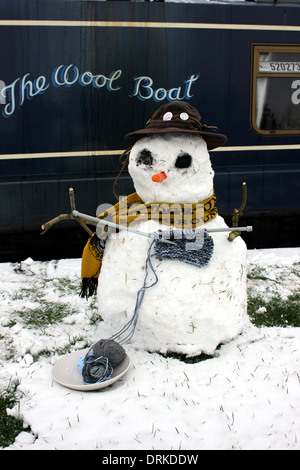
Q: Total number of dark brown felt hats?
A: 1